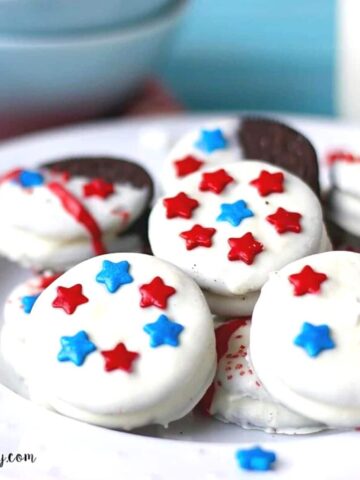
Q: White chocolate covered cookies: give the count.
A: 8